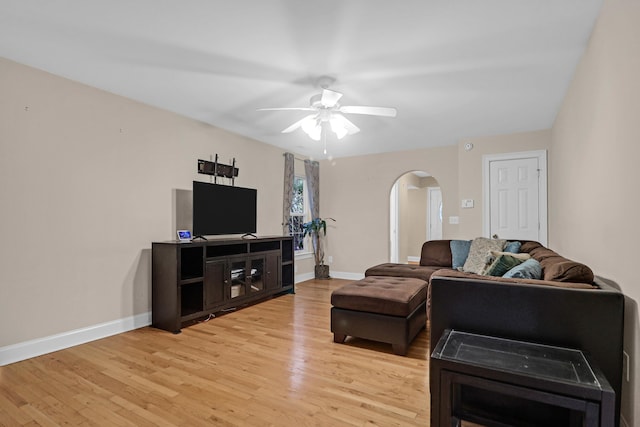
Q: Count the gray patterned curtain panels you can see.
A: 2